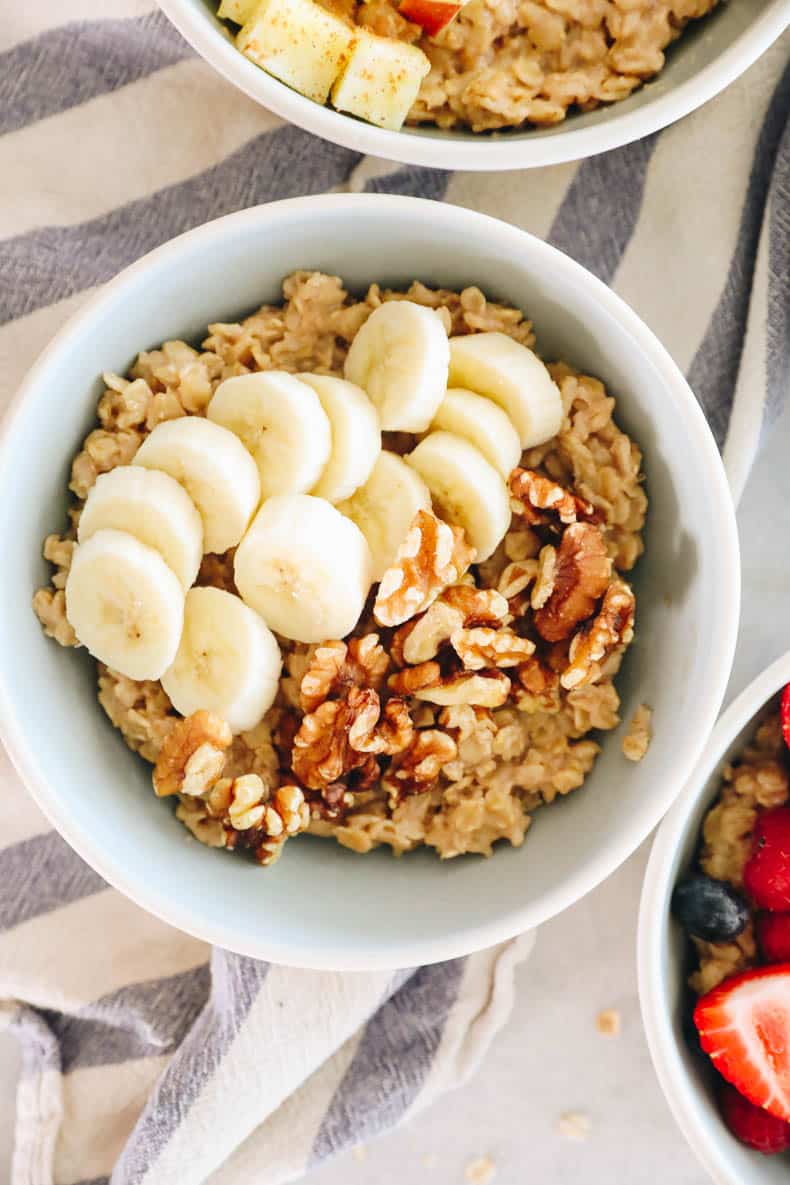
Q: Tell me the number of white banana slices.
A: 12